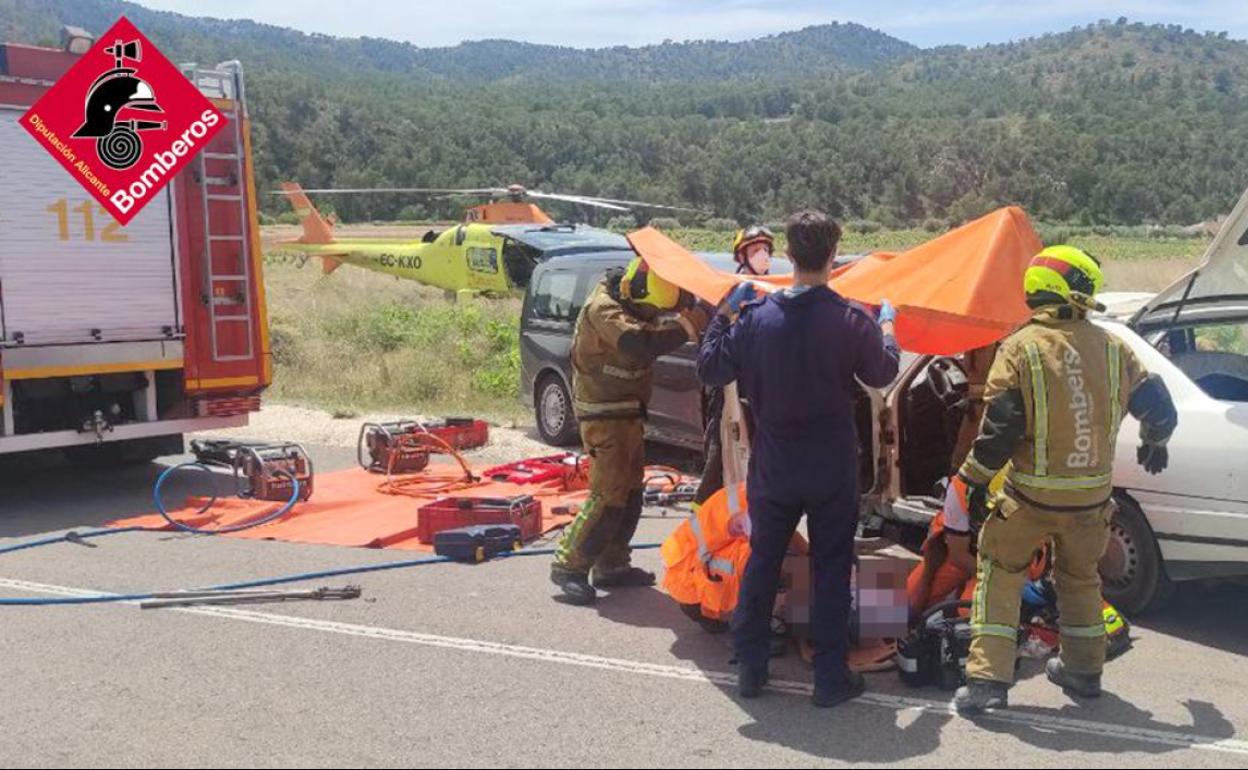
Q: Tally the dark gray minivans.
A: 1